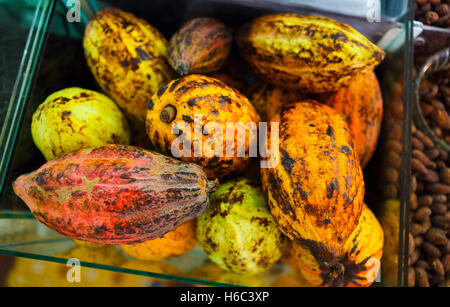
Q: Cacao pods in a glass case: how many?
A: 12